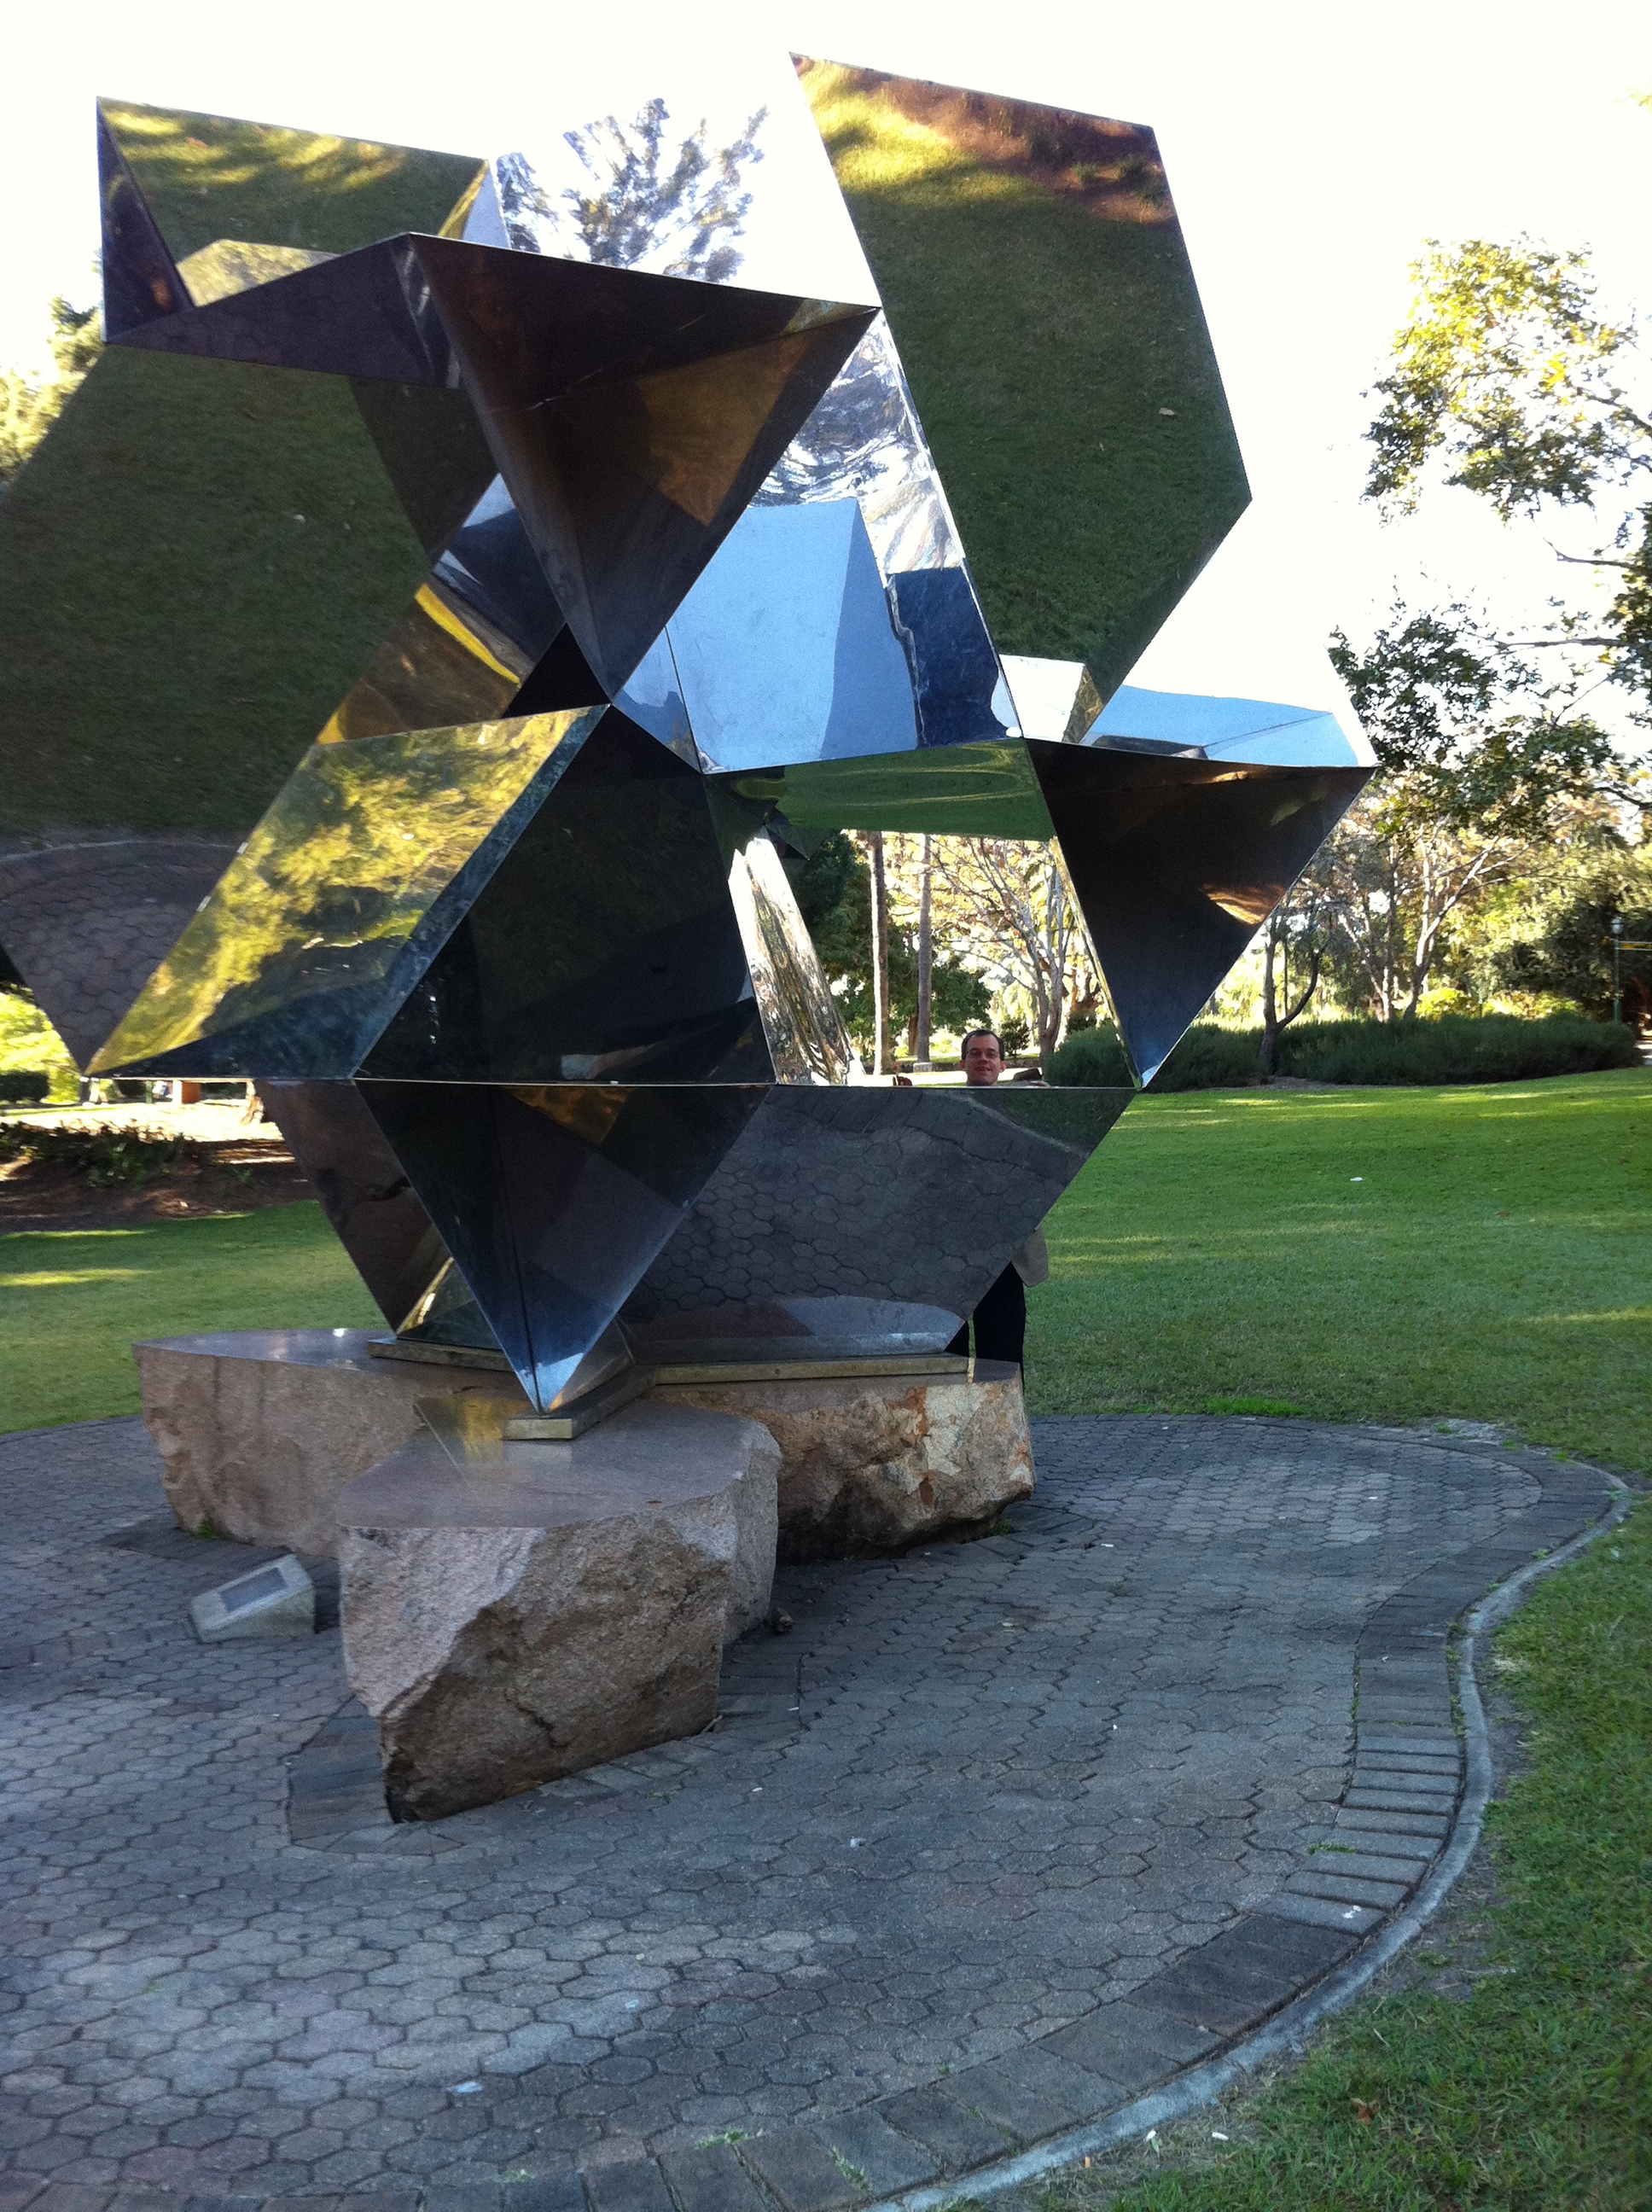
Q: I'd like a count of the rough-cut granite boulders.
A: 3